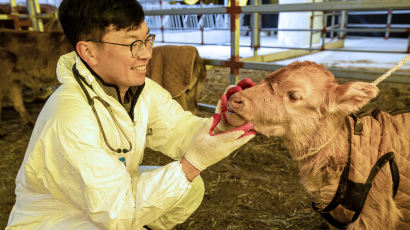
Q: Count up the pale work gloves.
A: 2